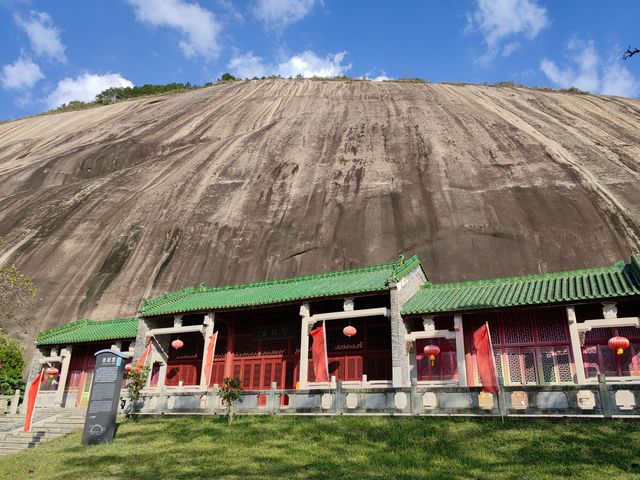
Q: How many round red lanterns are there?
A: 6